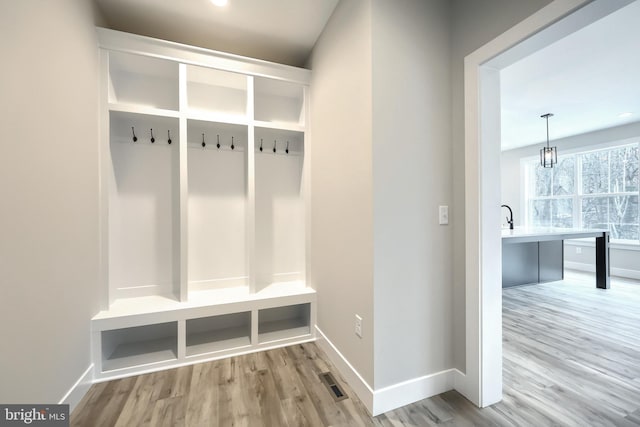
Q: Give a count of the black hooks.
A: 9